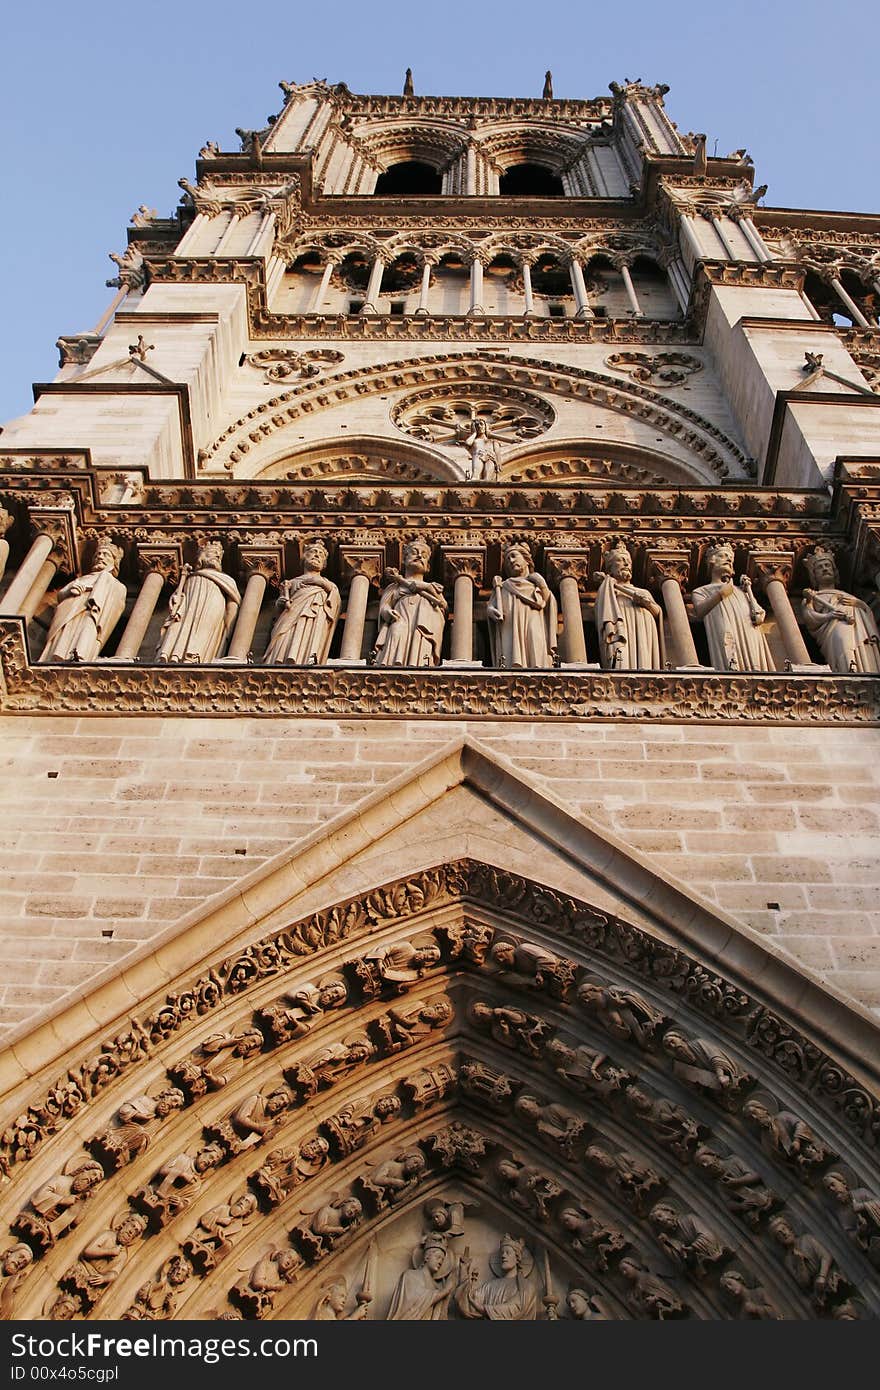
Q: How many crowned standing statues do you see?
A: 8